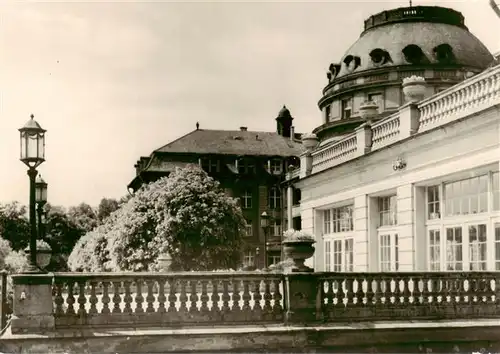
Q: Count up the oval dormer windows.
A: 5